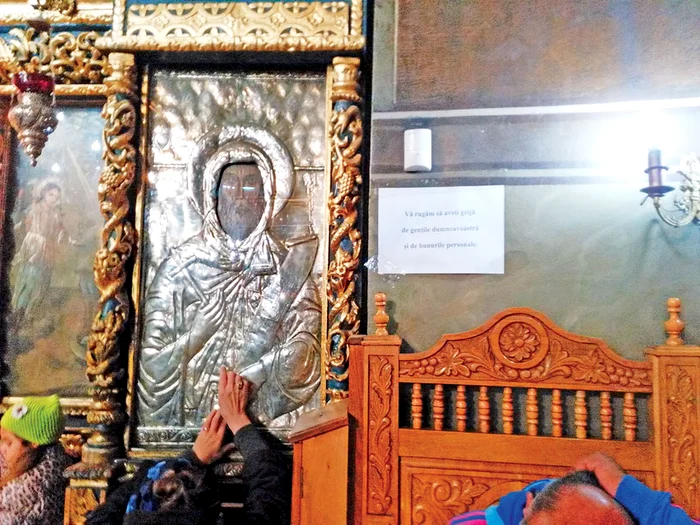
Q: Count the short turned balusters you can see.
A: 10